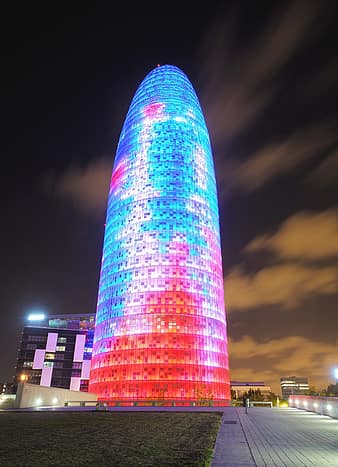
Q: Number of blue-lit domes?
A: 1